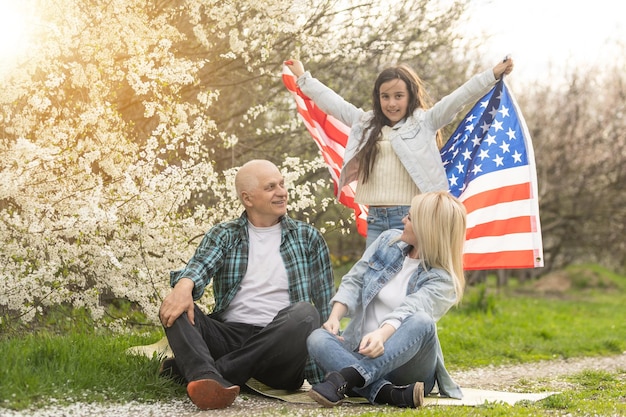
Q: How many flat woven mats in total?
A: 1